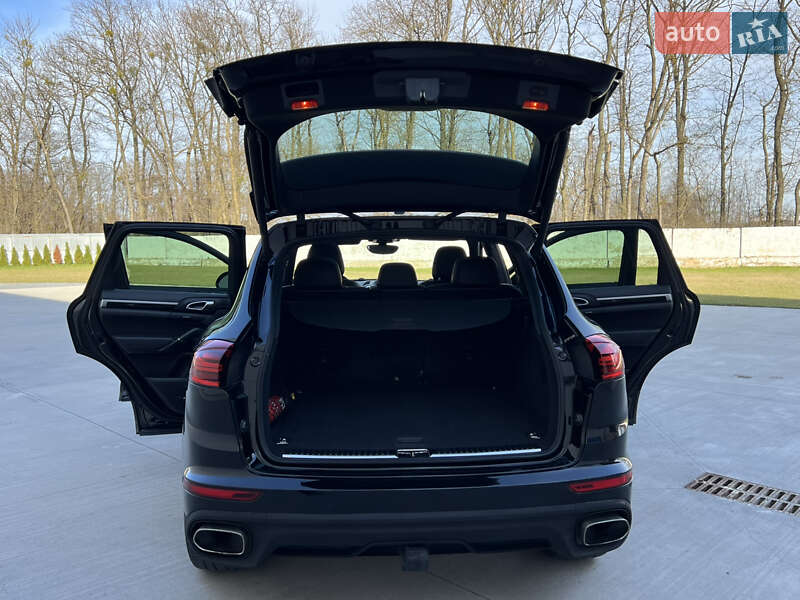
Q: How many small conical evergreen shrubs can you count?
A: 10